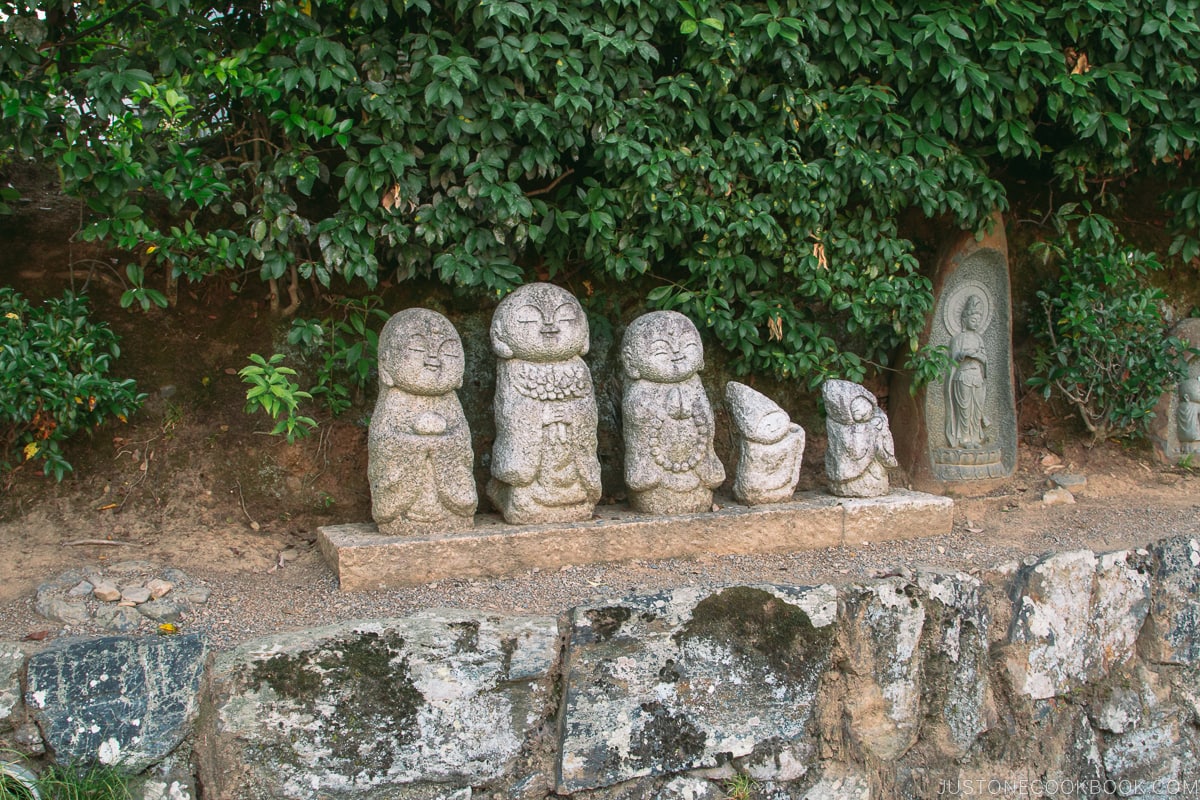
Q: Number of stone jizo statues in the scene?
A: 5